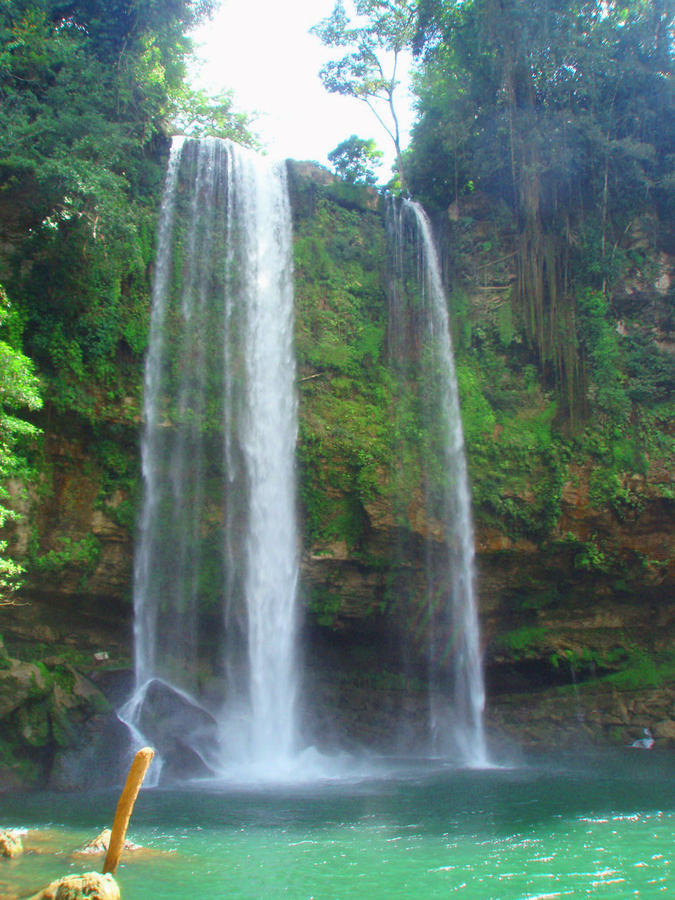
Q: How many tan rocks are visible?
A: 3